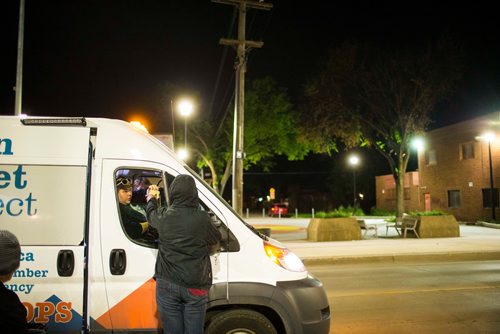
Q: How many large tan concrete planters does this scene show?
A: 2